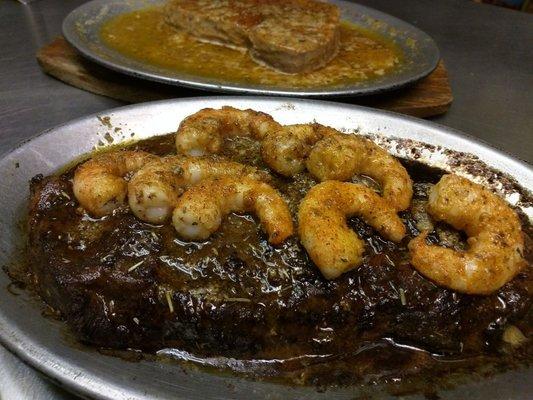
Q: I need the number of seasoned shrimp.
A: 8